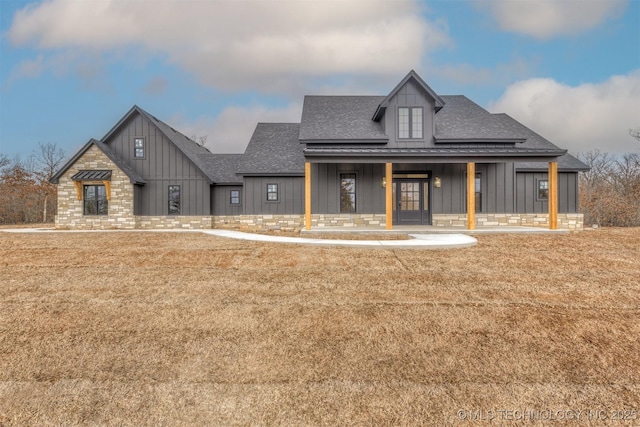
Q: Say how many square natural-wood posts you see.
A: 4